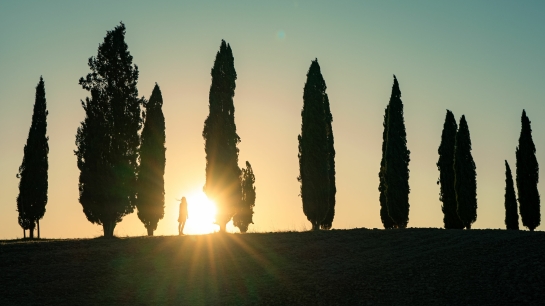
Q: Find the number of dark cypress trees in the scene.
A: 11